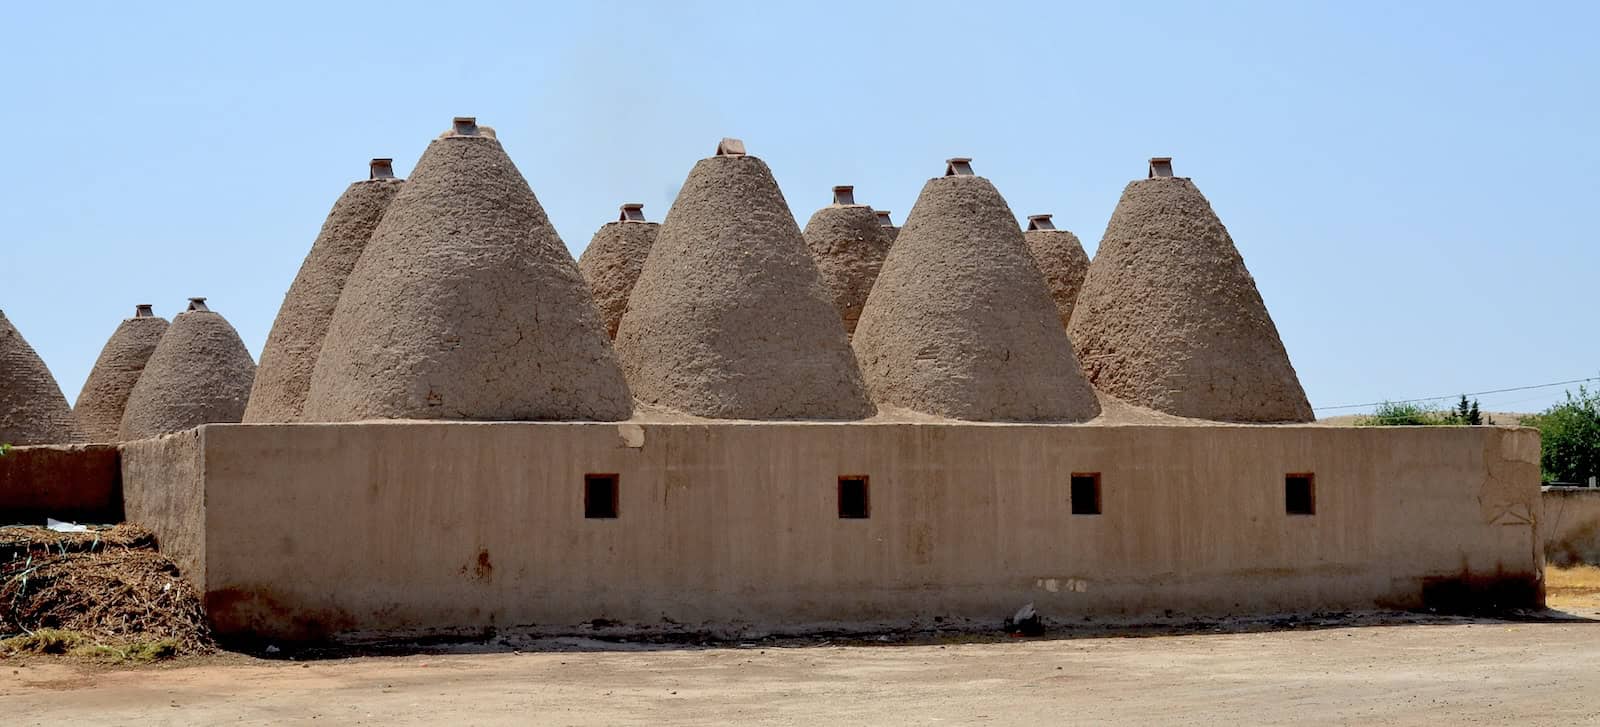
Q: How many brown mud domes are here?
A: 12